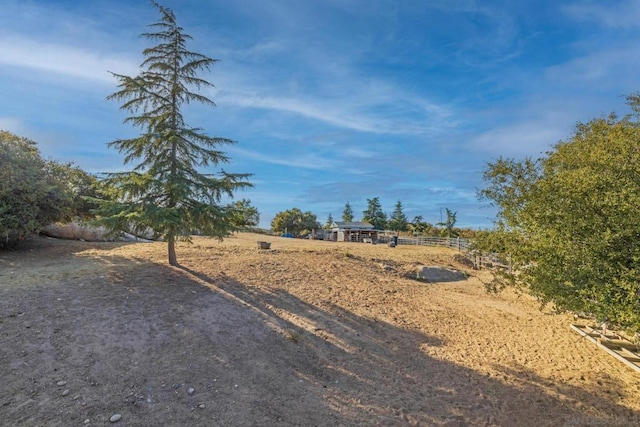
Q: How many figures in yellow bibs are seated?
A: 0